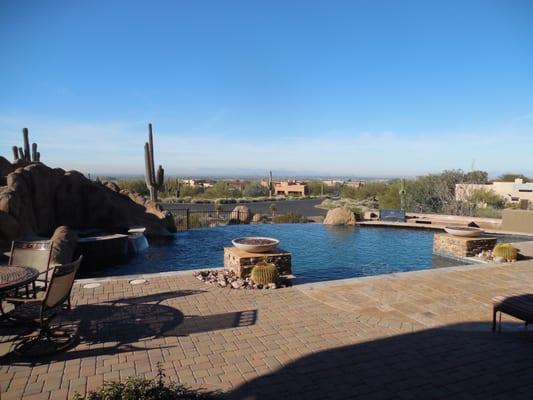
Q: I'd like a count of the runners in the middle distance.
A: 0